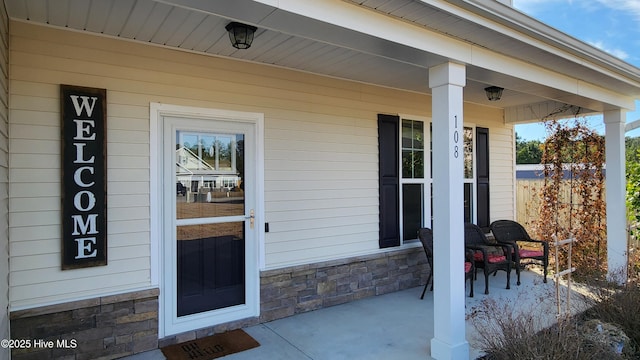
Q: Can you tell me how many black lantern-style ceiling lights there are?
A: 2